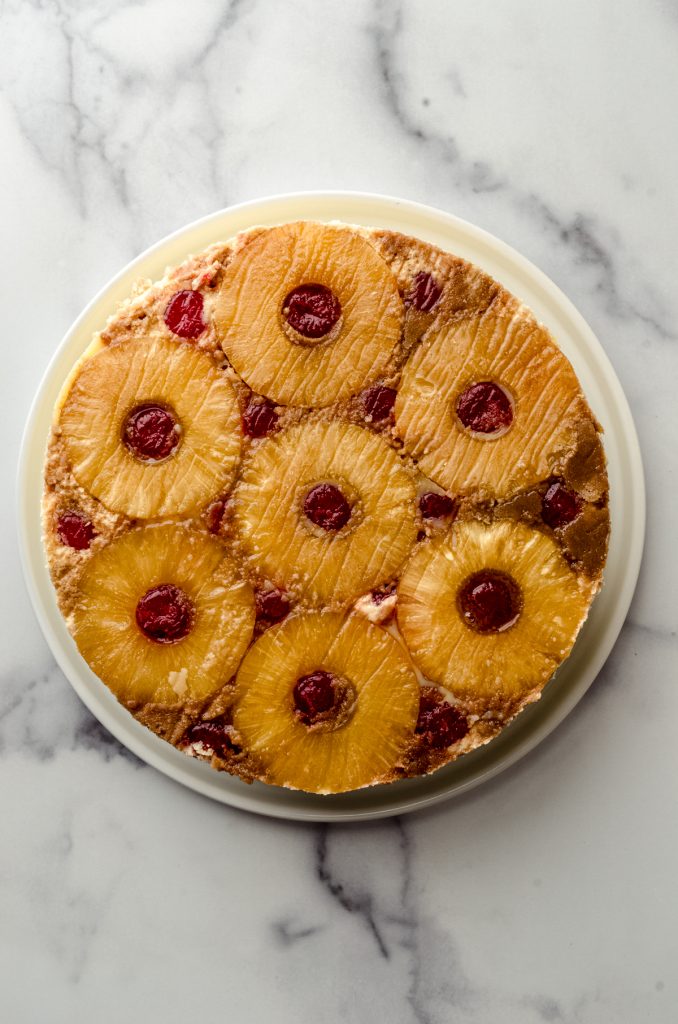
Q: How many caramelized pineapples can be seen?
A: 7